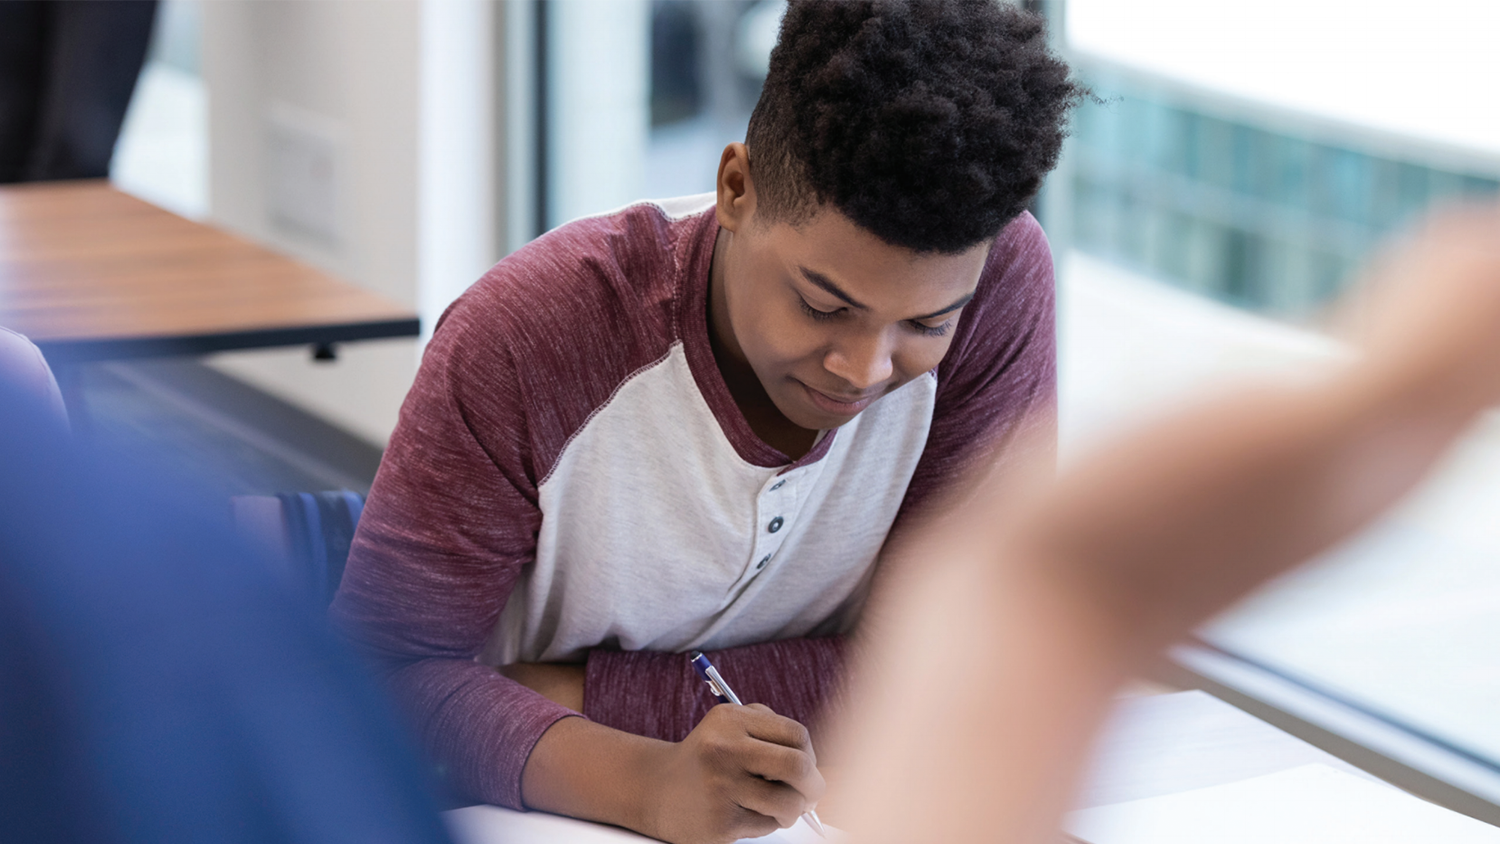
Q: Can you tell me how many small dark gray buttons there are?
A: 3